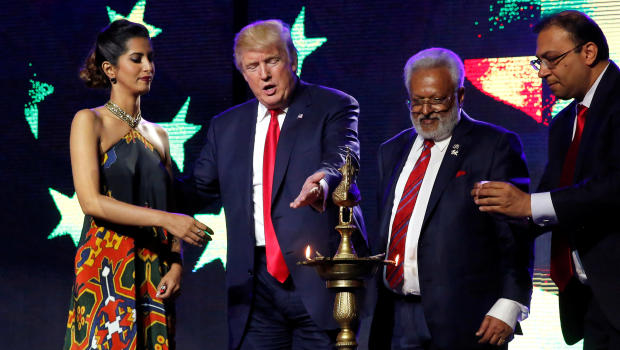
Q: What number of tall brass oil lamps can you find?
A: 1